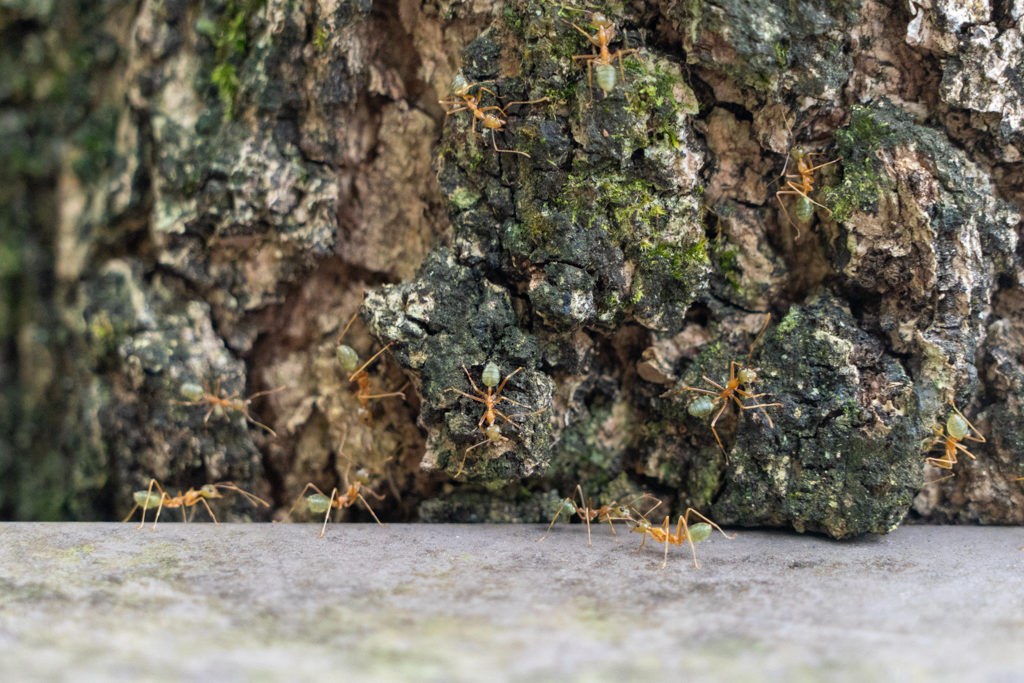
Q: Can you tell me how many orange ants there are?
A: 12